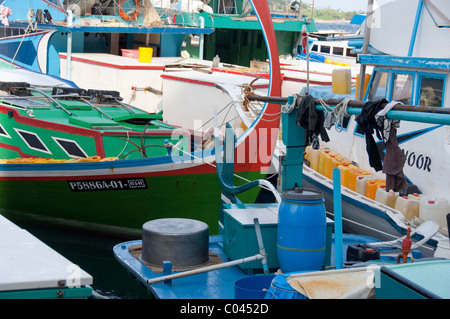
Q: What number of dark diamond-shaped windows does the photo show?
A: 3